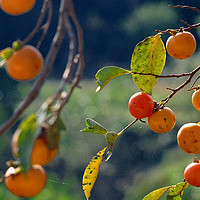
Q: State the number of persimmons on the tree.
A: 10